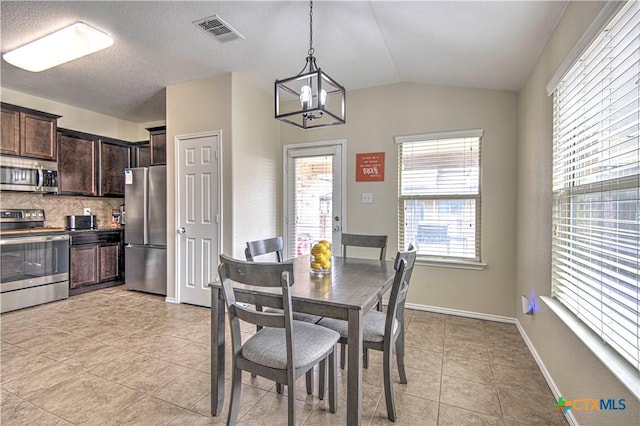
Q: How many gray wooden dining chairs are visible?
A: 4